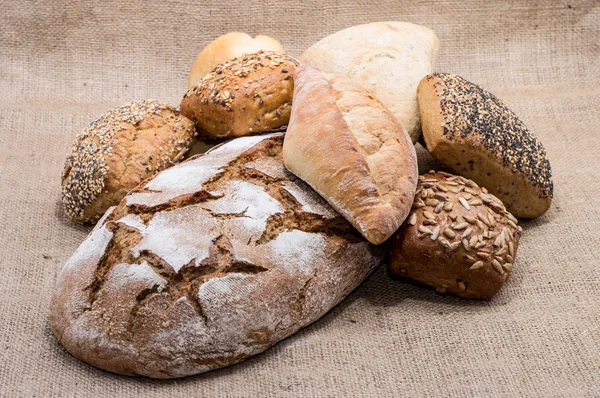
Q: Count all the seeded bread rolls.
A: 4